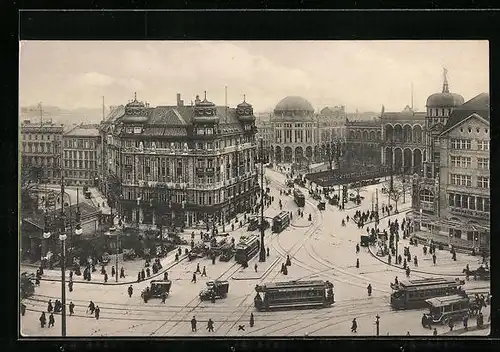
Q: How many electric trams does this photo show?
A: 5